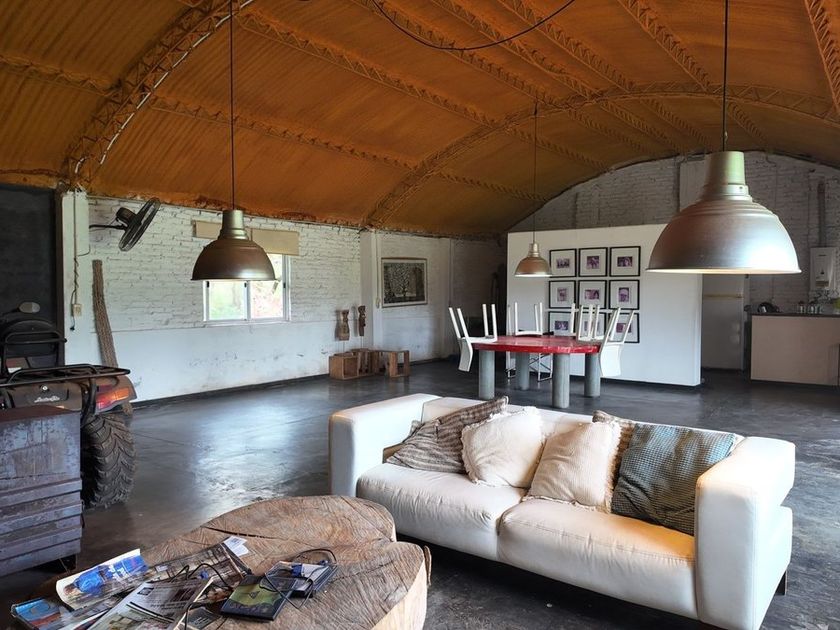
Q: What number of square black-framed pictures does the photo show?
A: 9